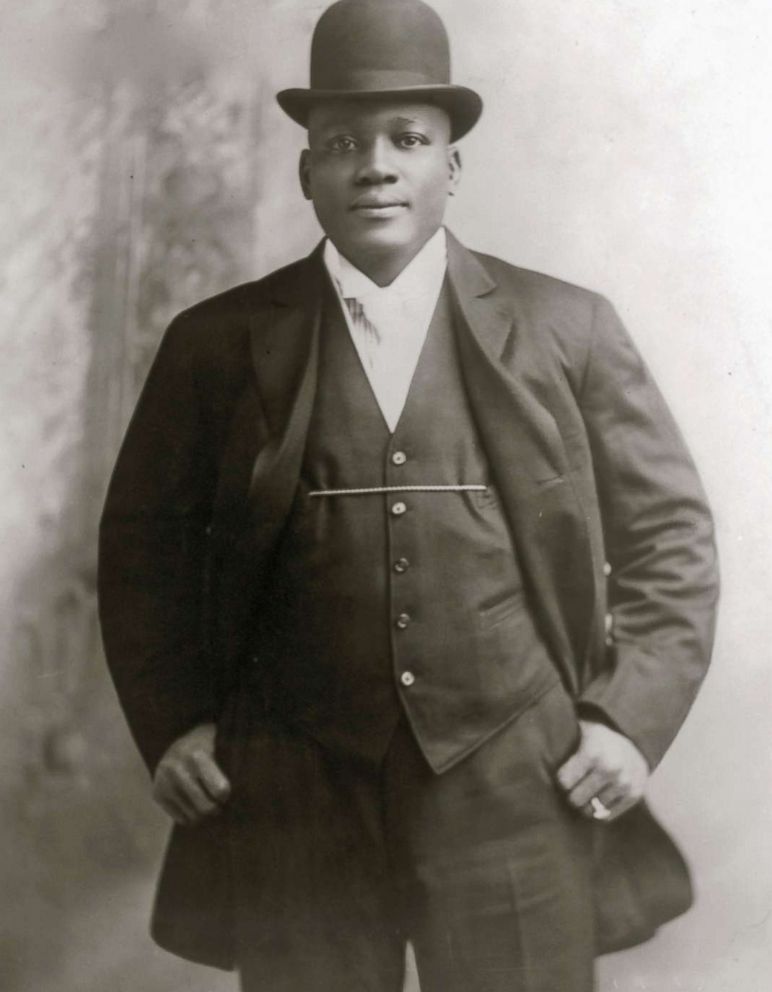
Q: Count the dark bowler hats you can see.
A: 1